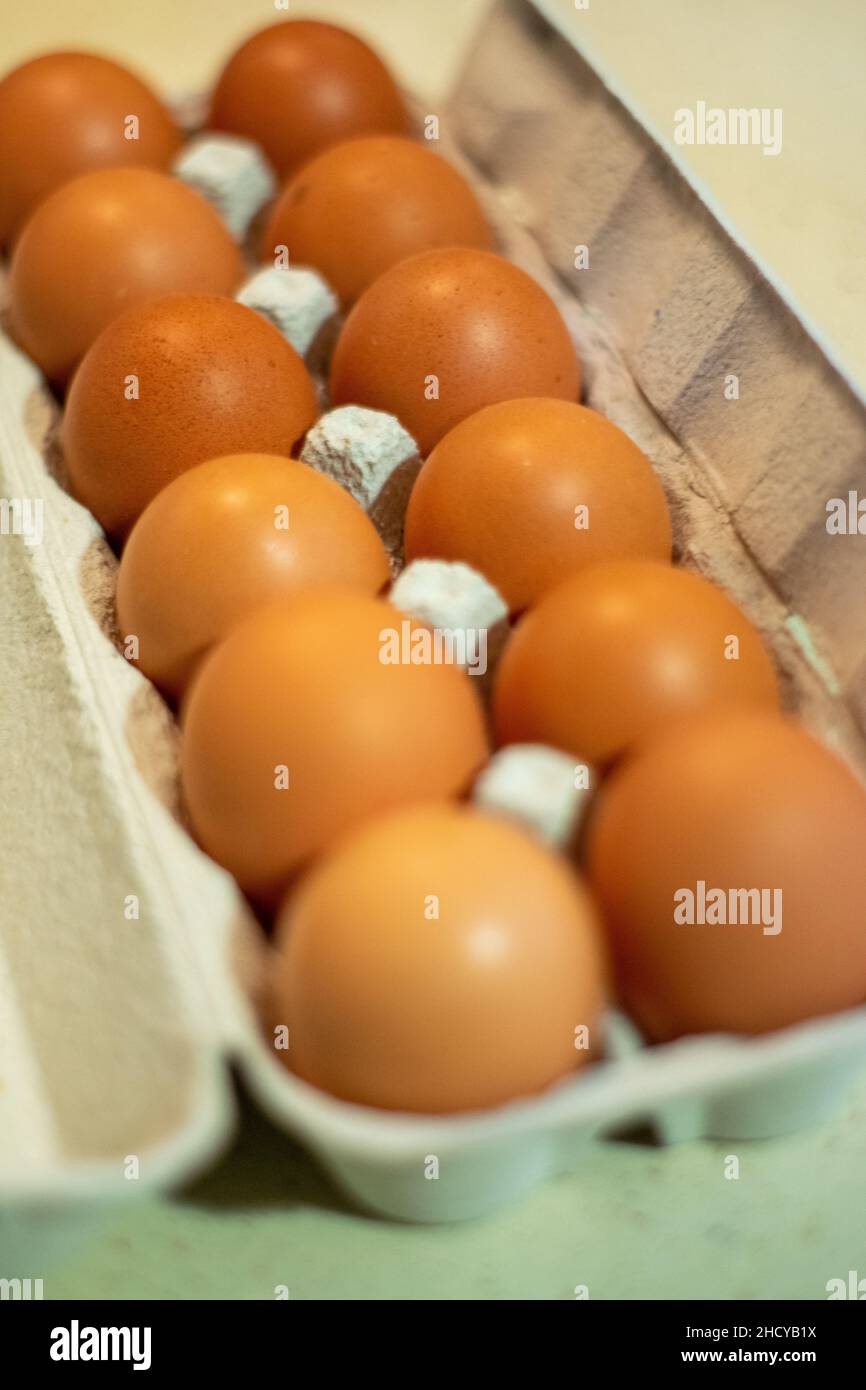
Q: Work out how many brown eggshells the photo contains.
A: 12